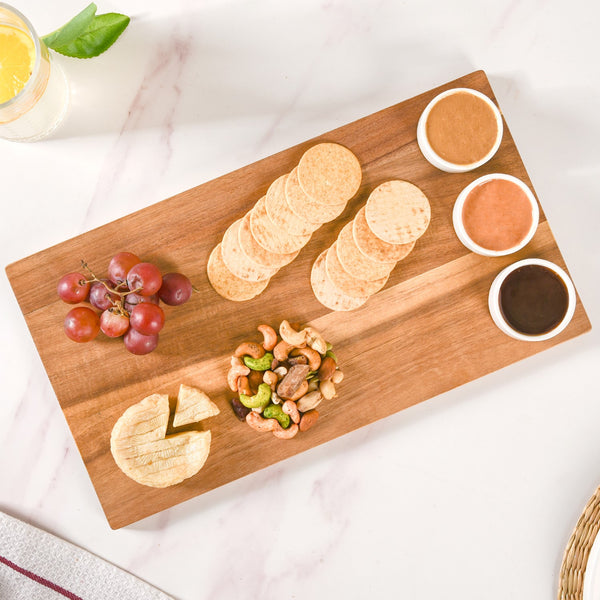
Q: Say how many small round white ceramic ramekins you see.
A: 3